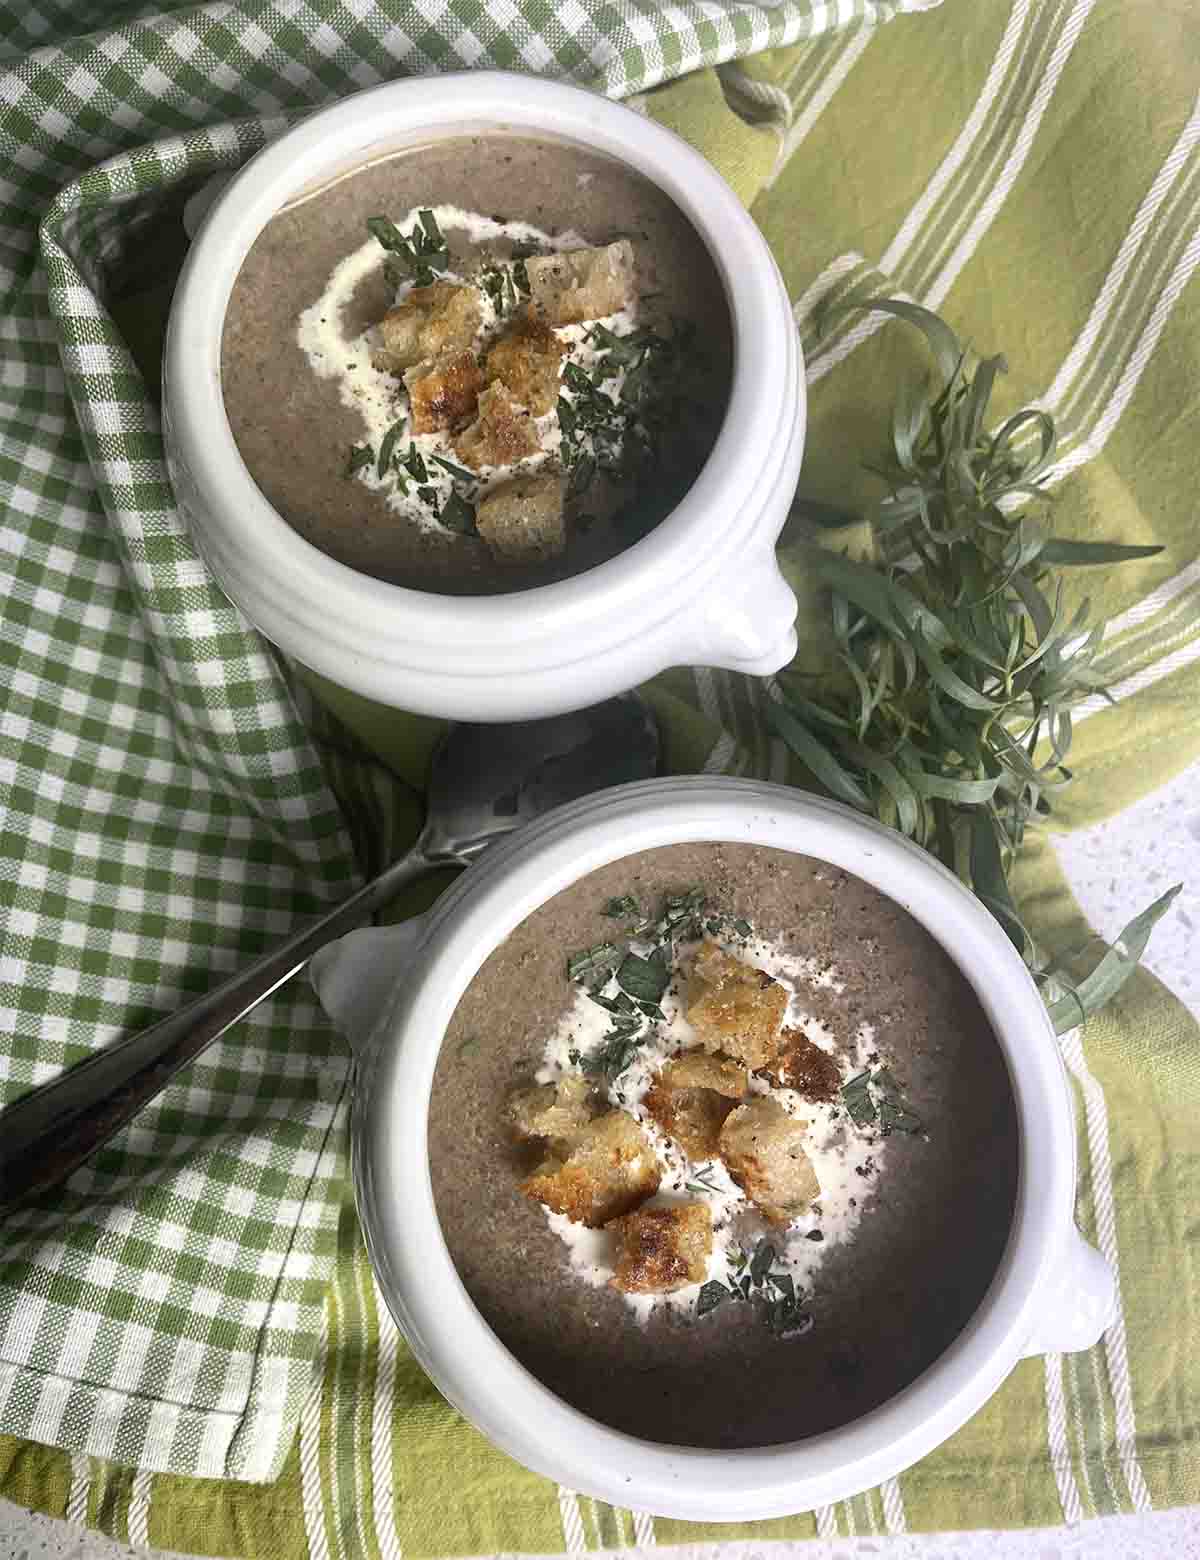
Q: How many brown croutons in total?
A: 13